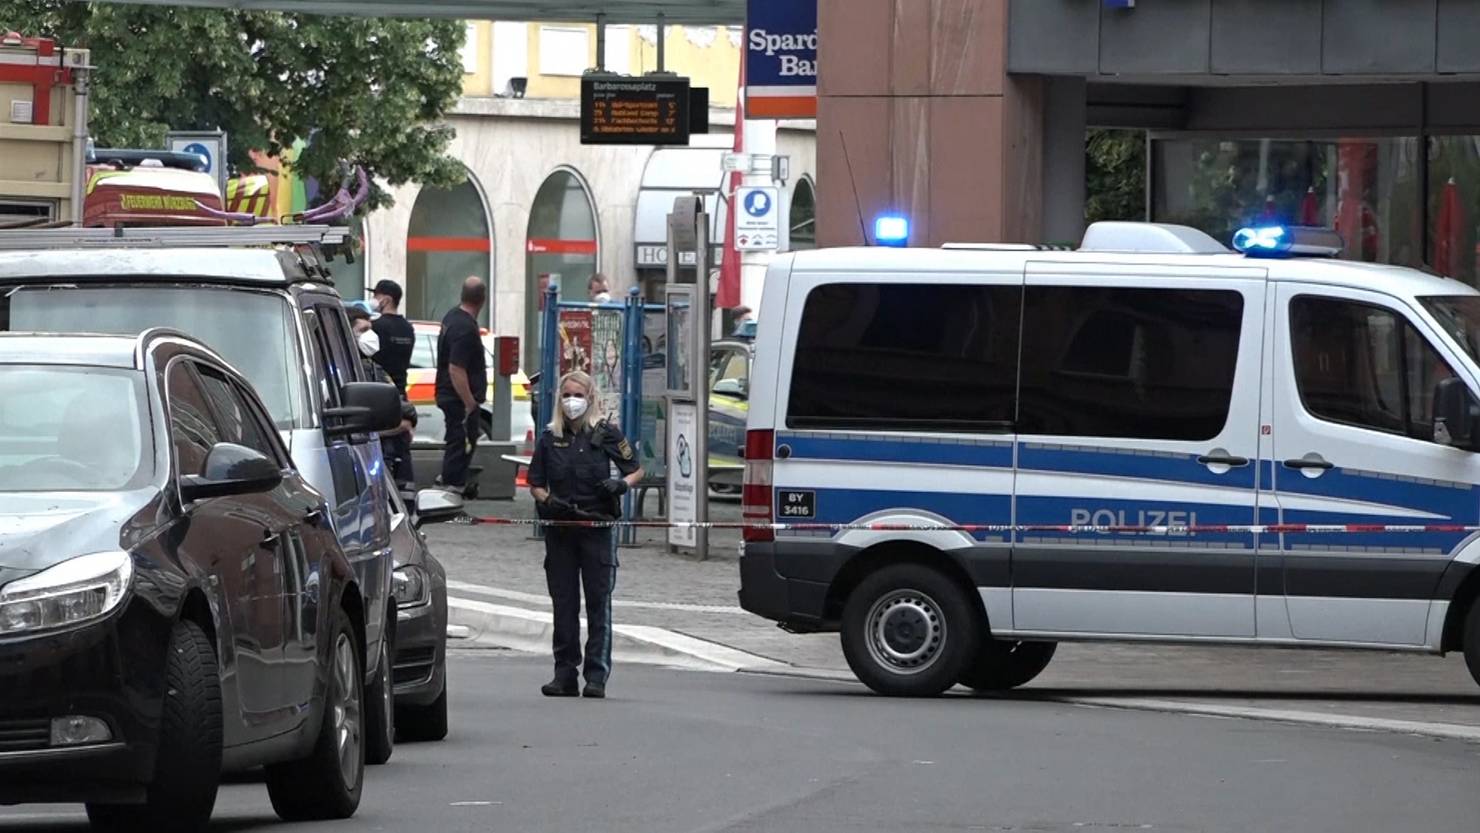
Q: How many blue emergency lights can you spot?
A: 2